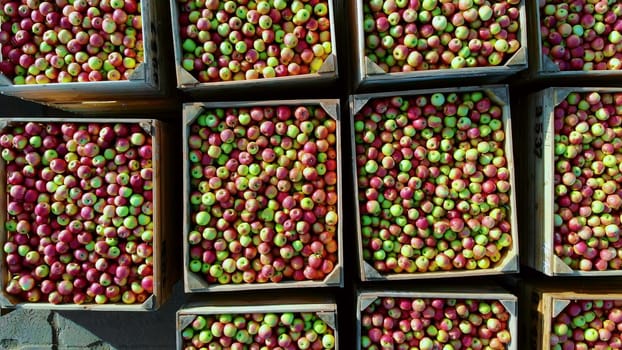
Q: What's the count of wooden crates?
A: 11